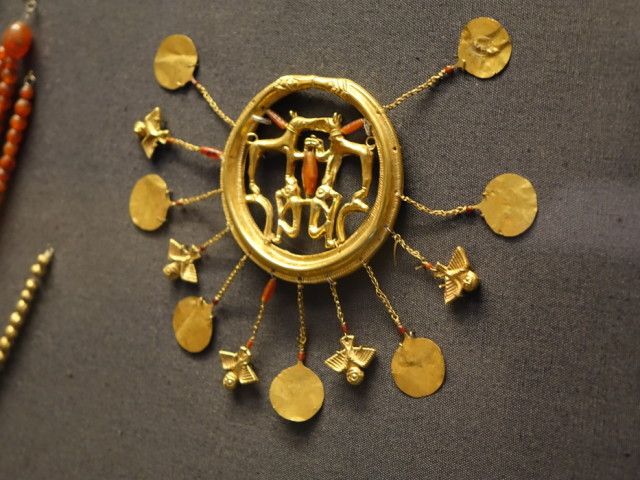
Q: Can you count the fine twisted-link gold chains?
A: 12